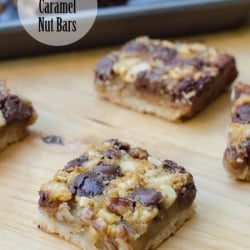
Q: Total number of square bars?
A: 4